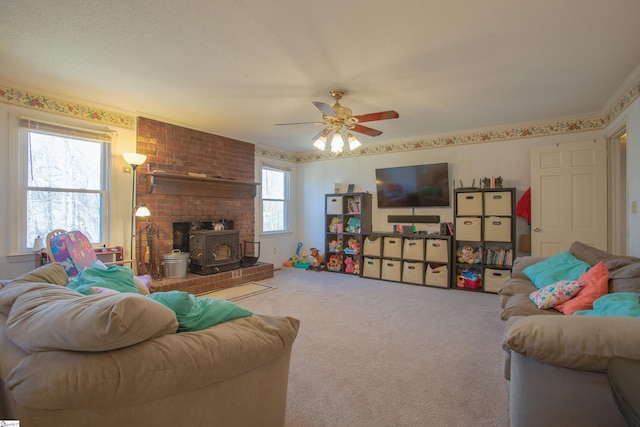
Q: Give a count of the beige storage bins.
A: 14